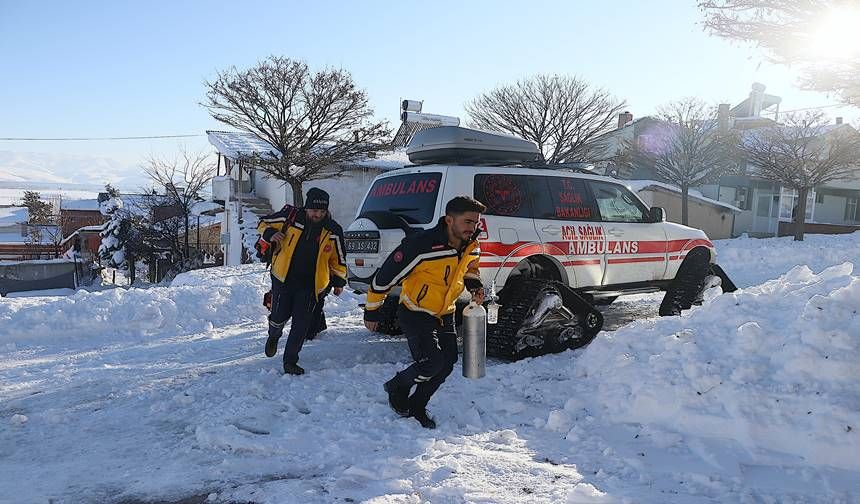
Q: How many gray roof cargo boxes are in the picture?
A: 1